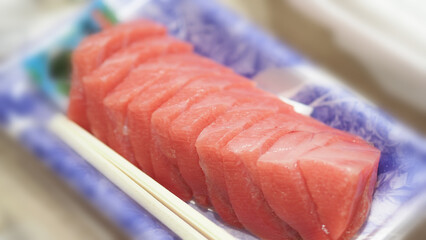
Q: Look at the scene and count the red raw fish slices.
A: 10